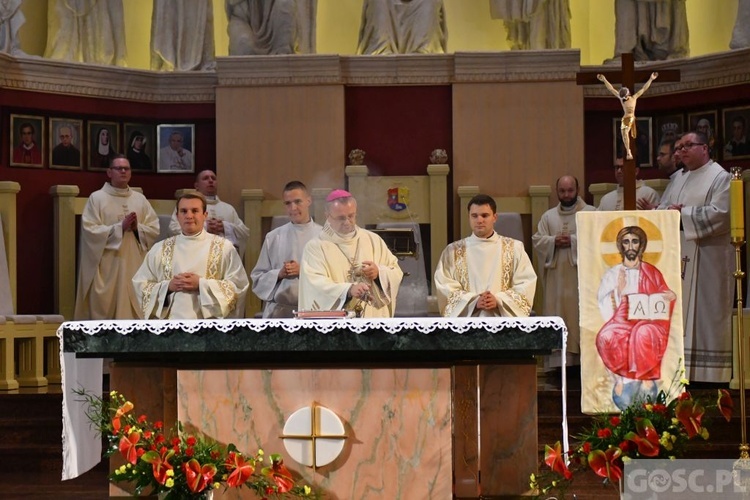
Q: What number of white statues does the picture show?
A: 8